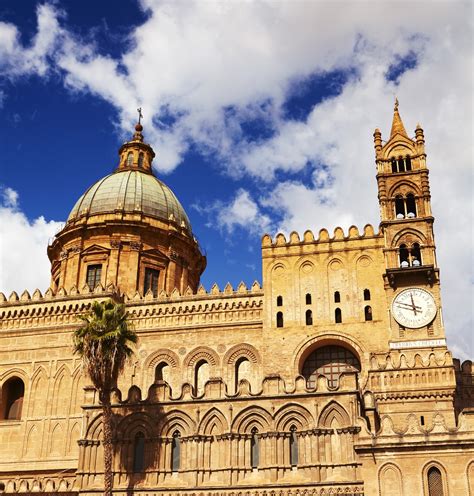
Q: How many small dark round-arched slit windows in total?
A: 8